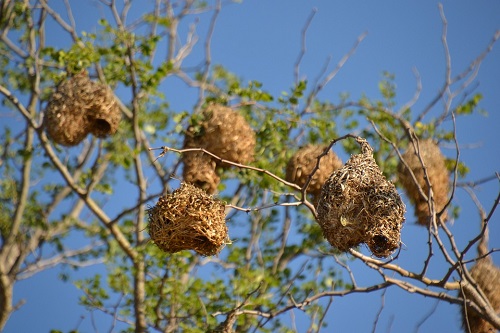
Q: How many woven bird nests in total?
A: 7